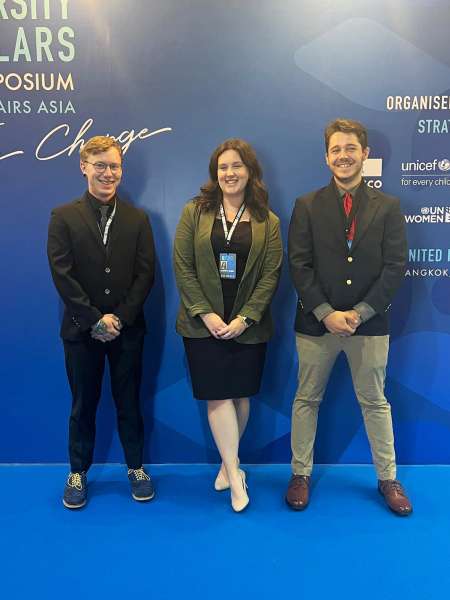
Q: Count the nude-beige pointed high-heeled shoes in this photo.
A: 2